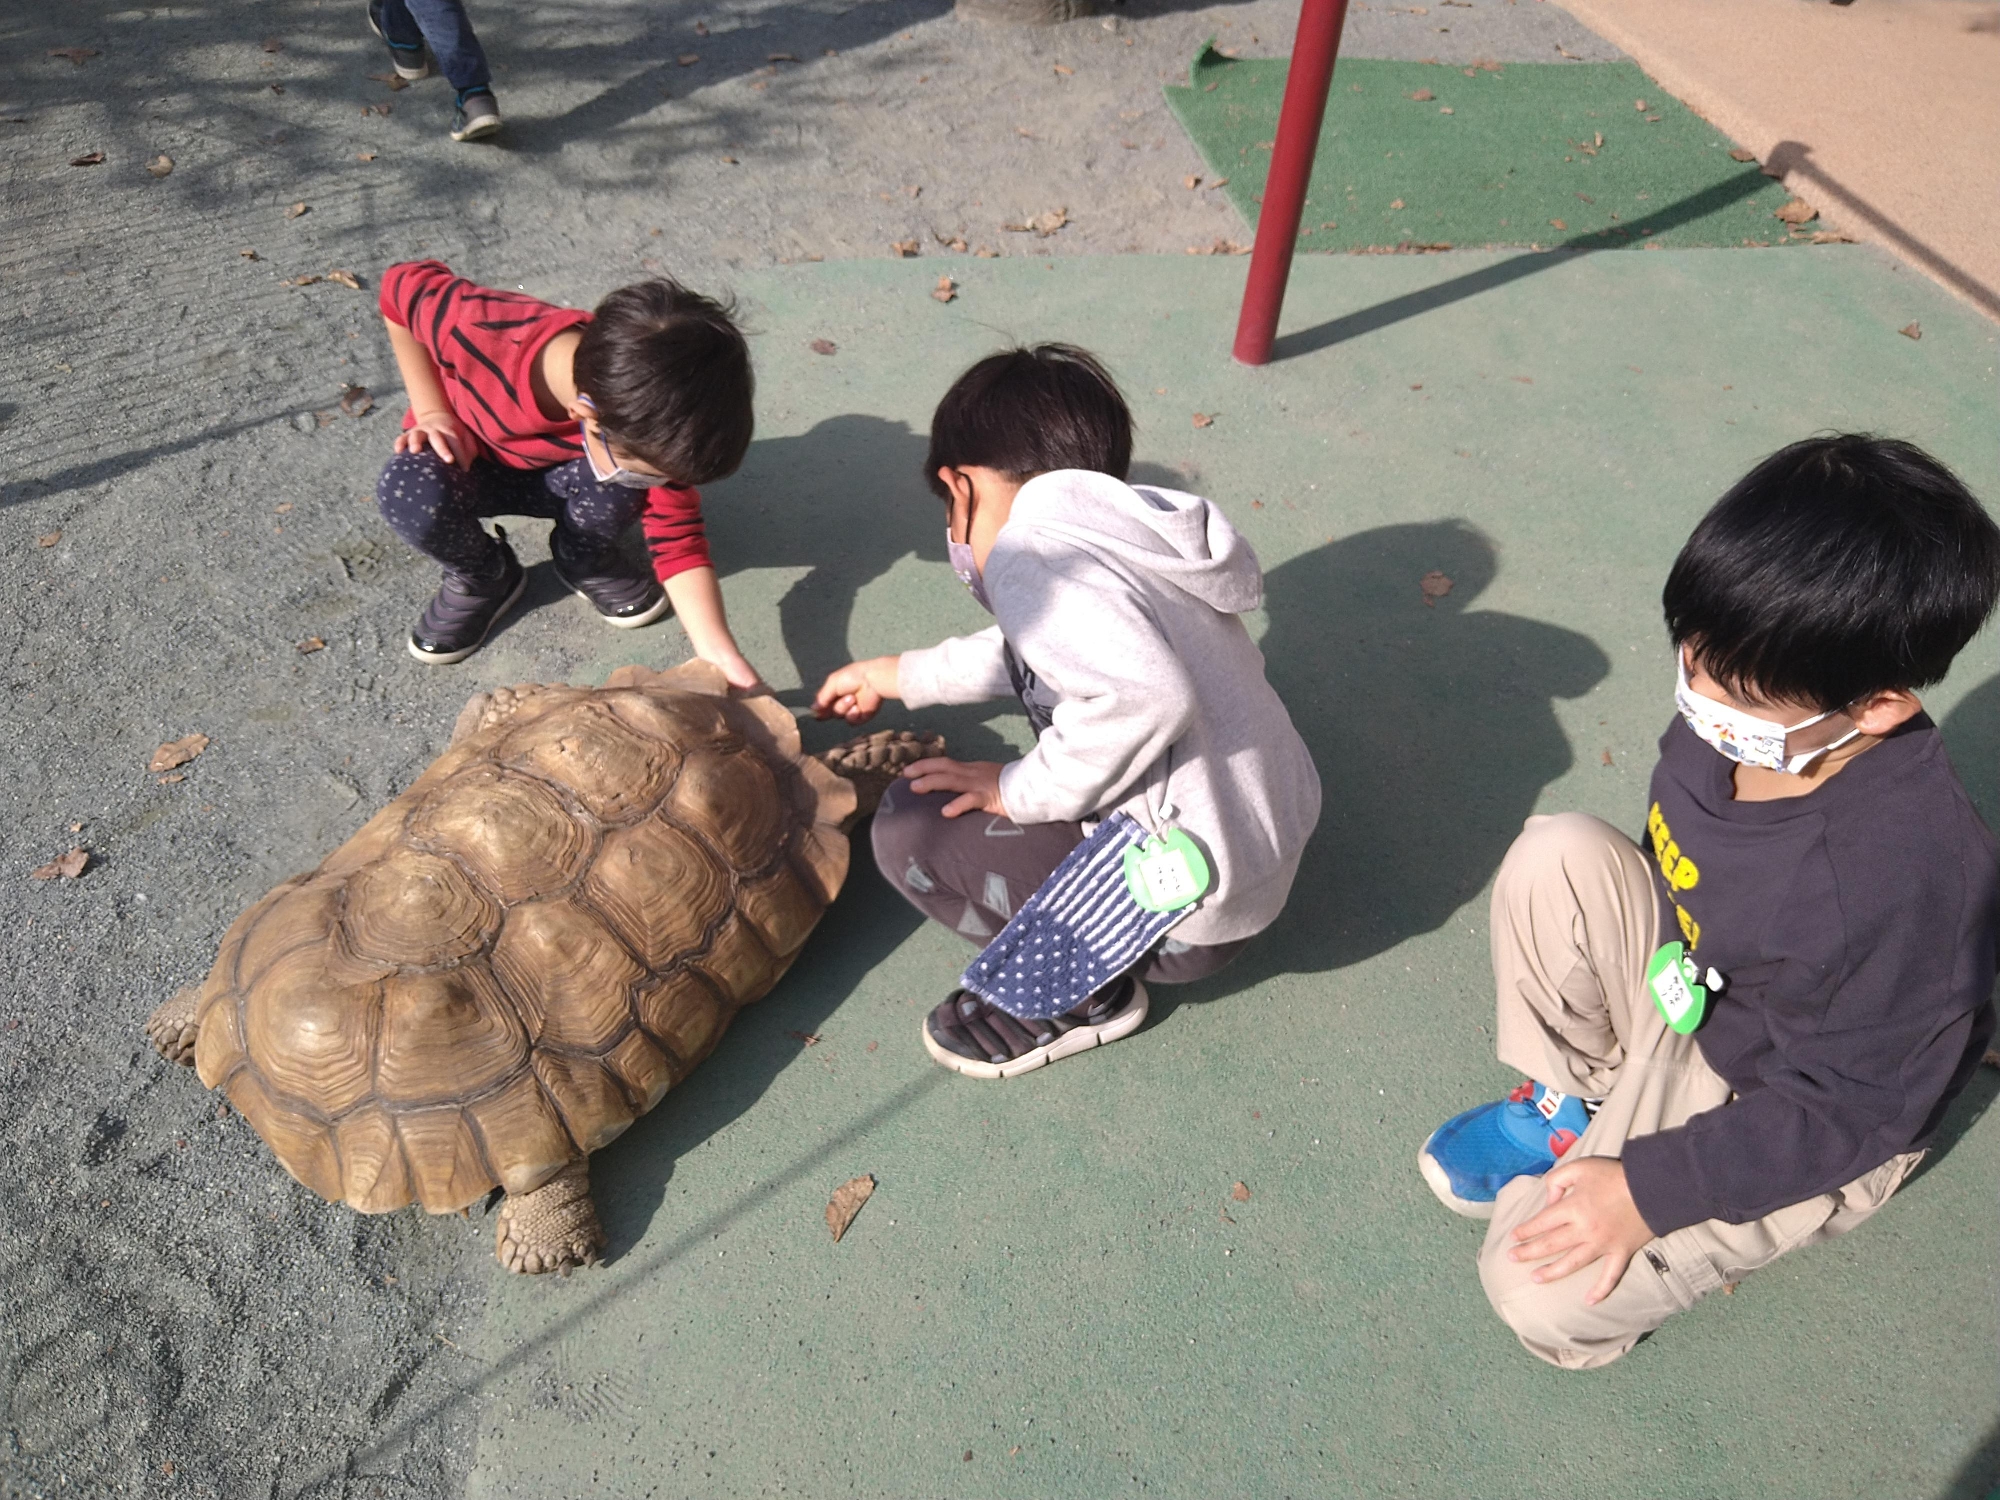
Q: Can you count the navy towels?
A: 1